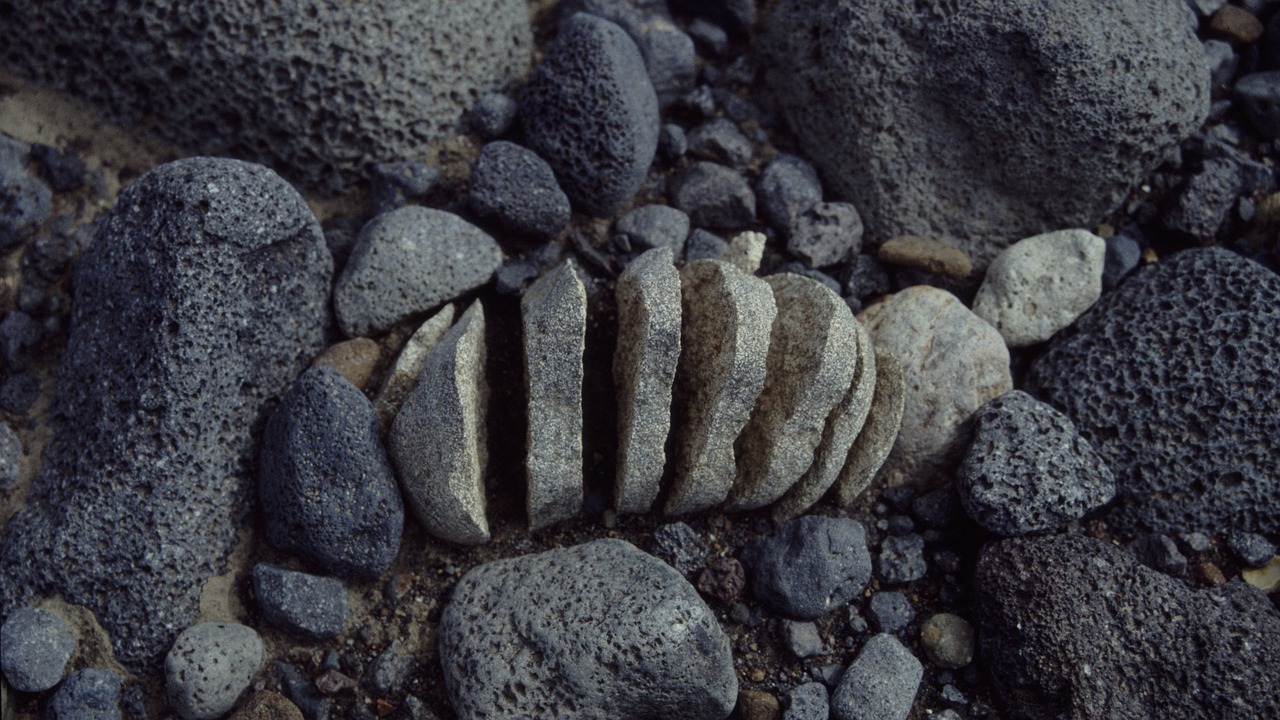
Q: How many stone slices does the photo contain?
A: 8